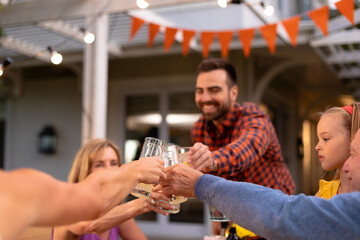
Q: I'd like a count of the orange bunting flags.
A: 11